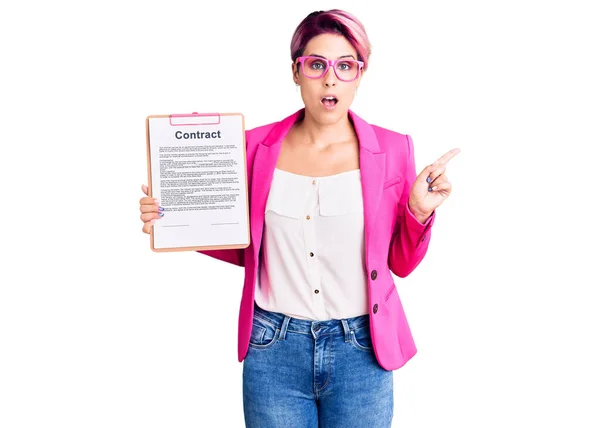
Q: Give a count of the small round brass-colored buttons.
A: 4